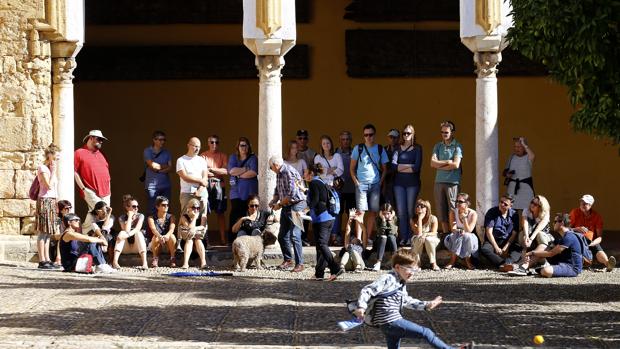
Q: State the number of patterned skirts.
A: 1